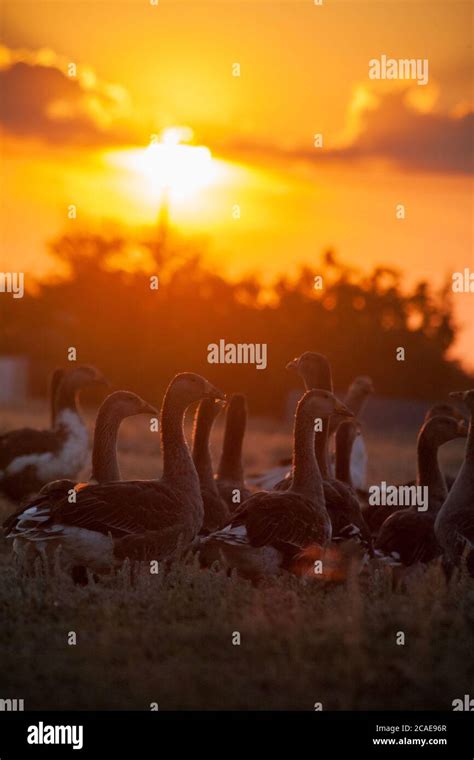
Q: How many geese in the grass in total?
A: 13